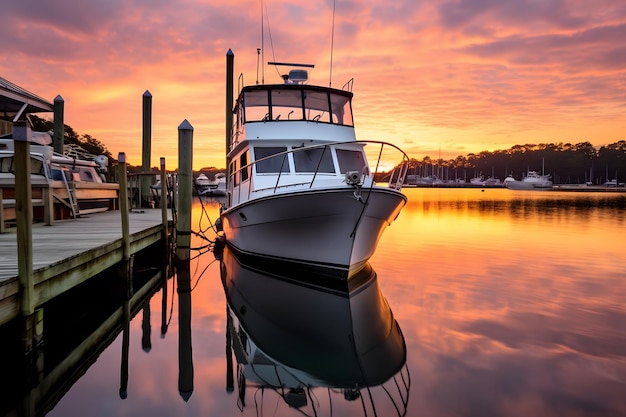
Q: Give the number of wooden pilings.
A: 7